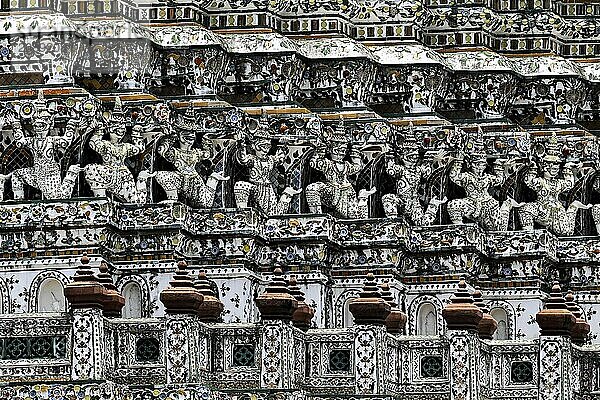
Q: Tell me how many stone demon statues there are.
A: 8